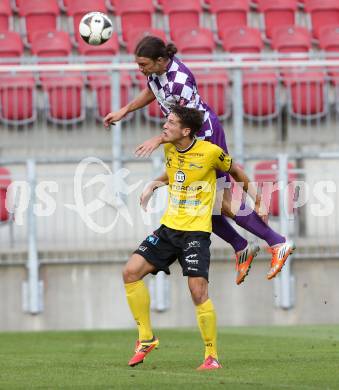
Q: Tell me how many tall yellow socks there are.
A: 2